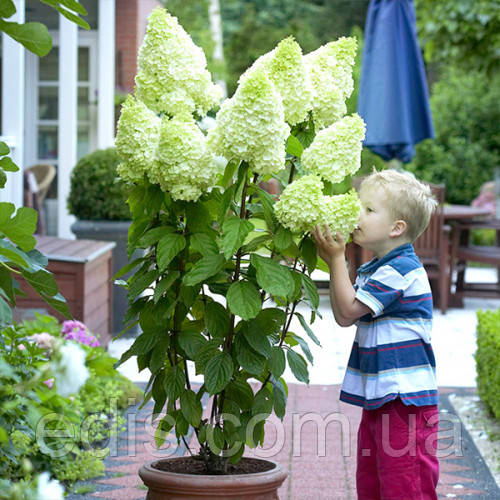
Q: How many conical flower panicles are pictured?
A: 9